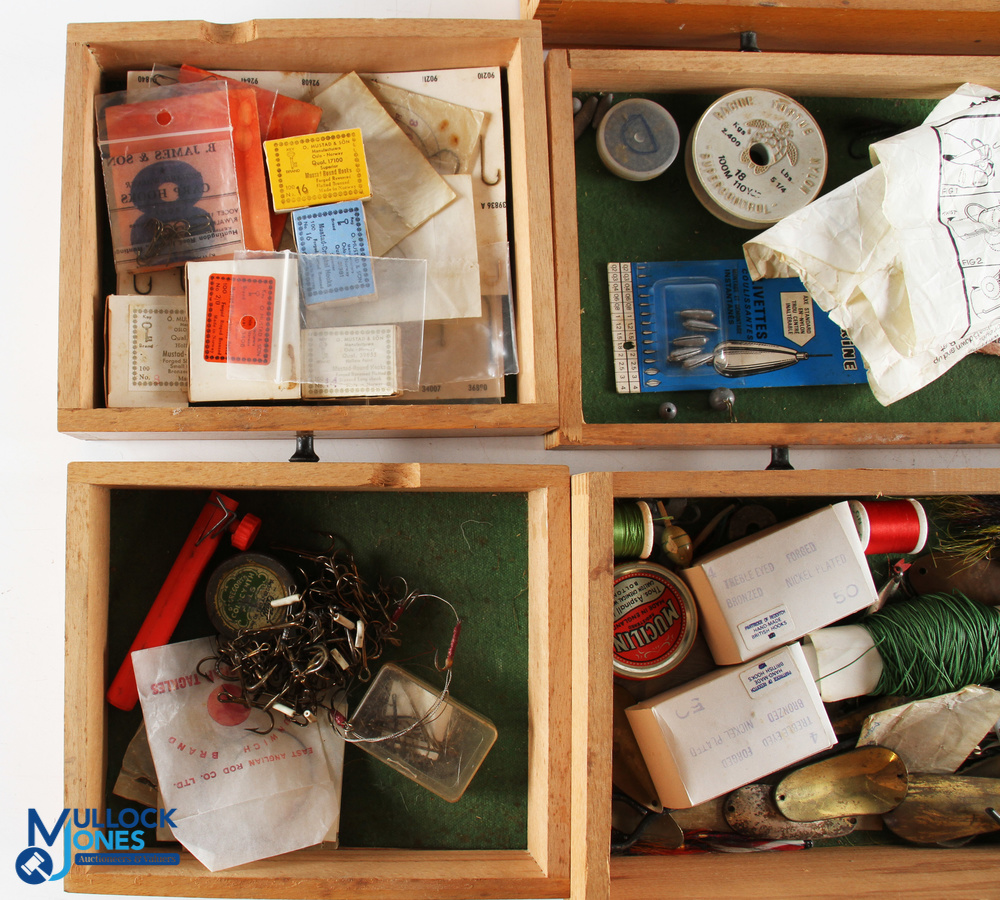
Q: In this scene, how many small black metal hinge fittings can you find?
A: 3